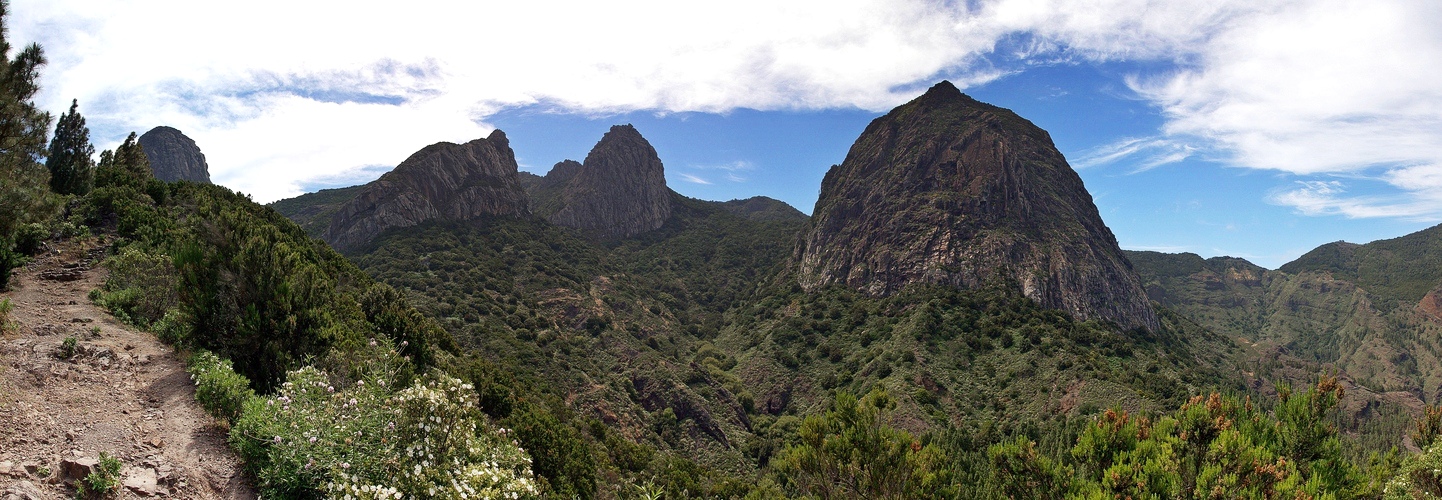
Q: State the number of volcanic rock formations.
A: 4